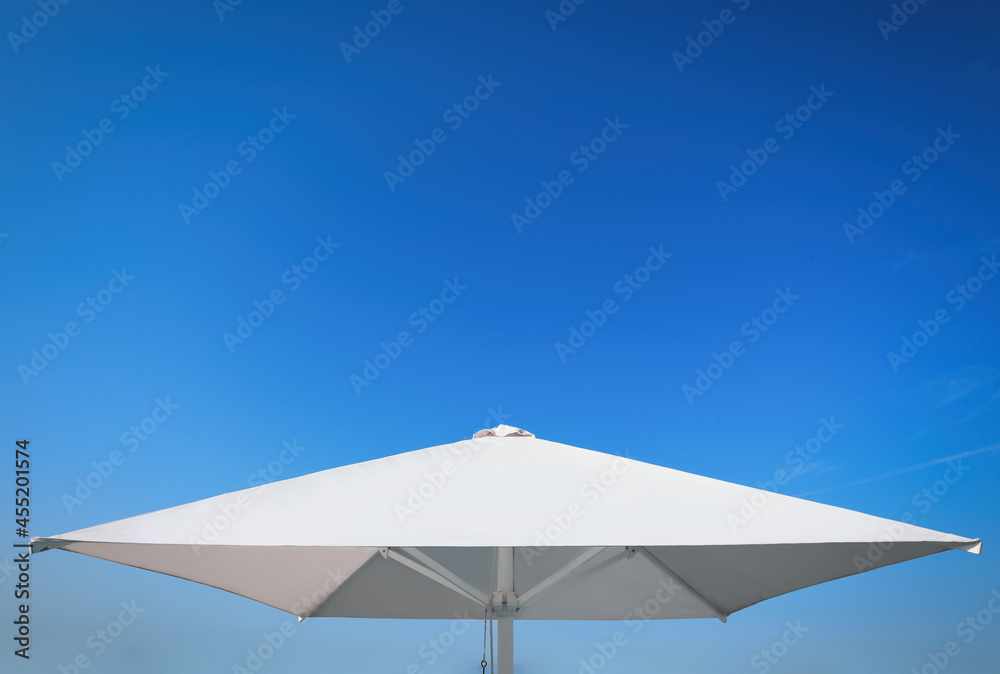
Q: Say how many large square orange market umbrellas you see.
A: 0